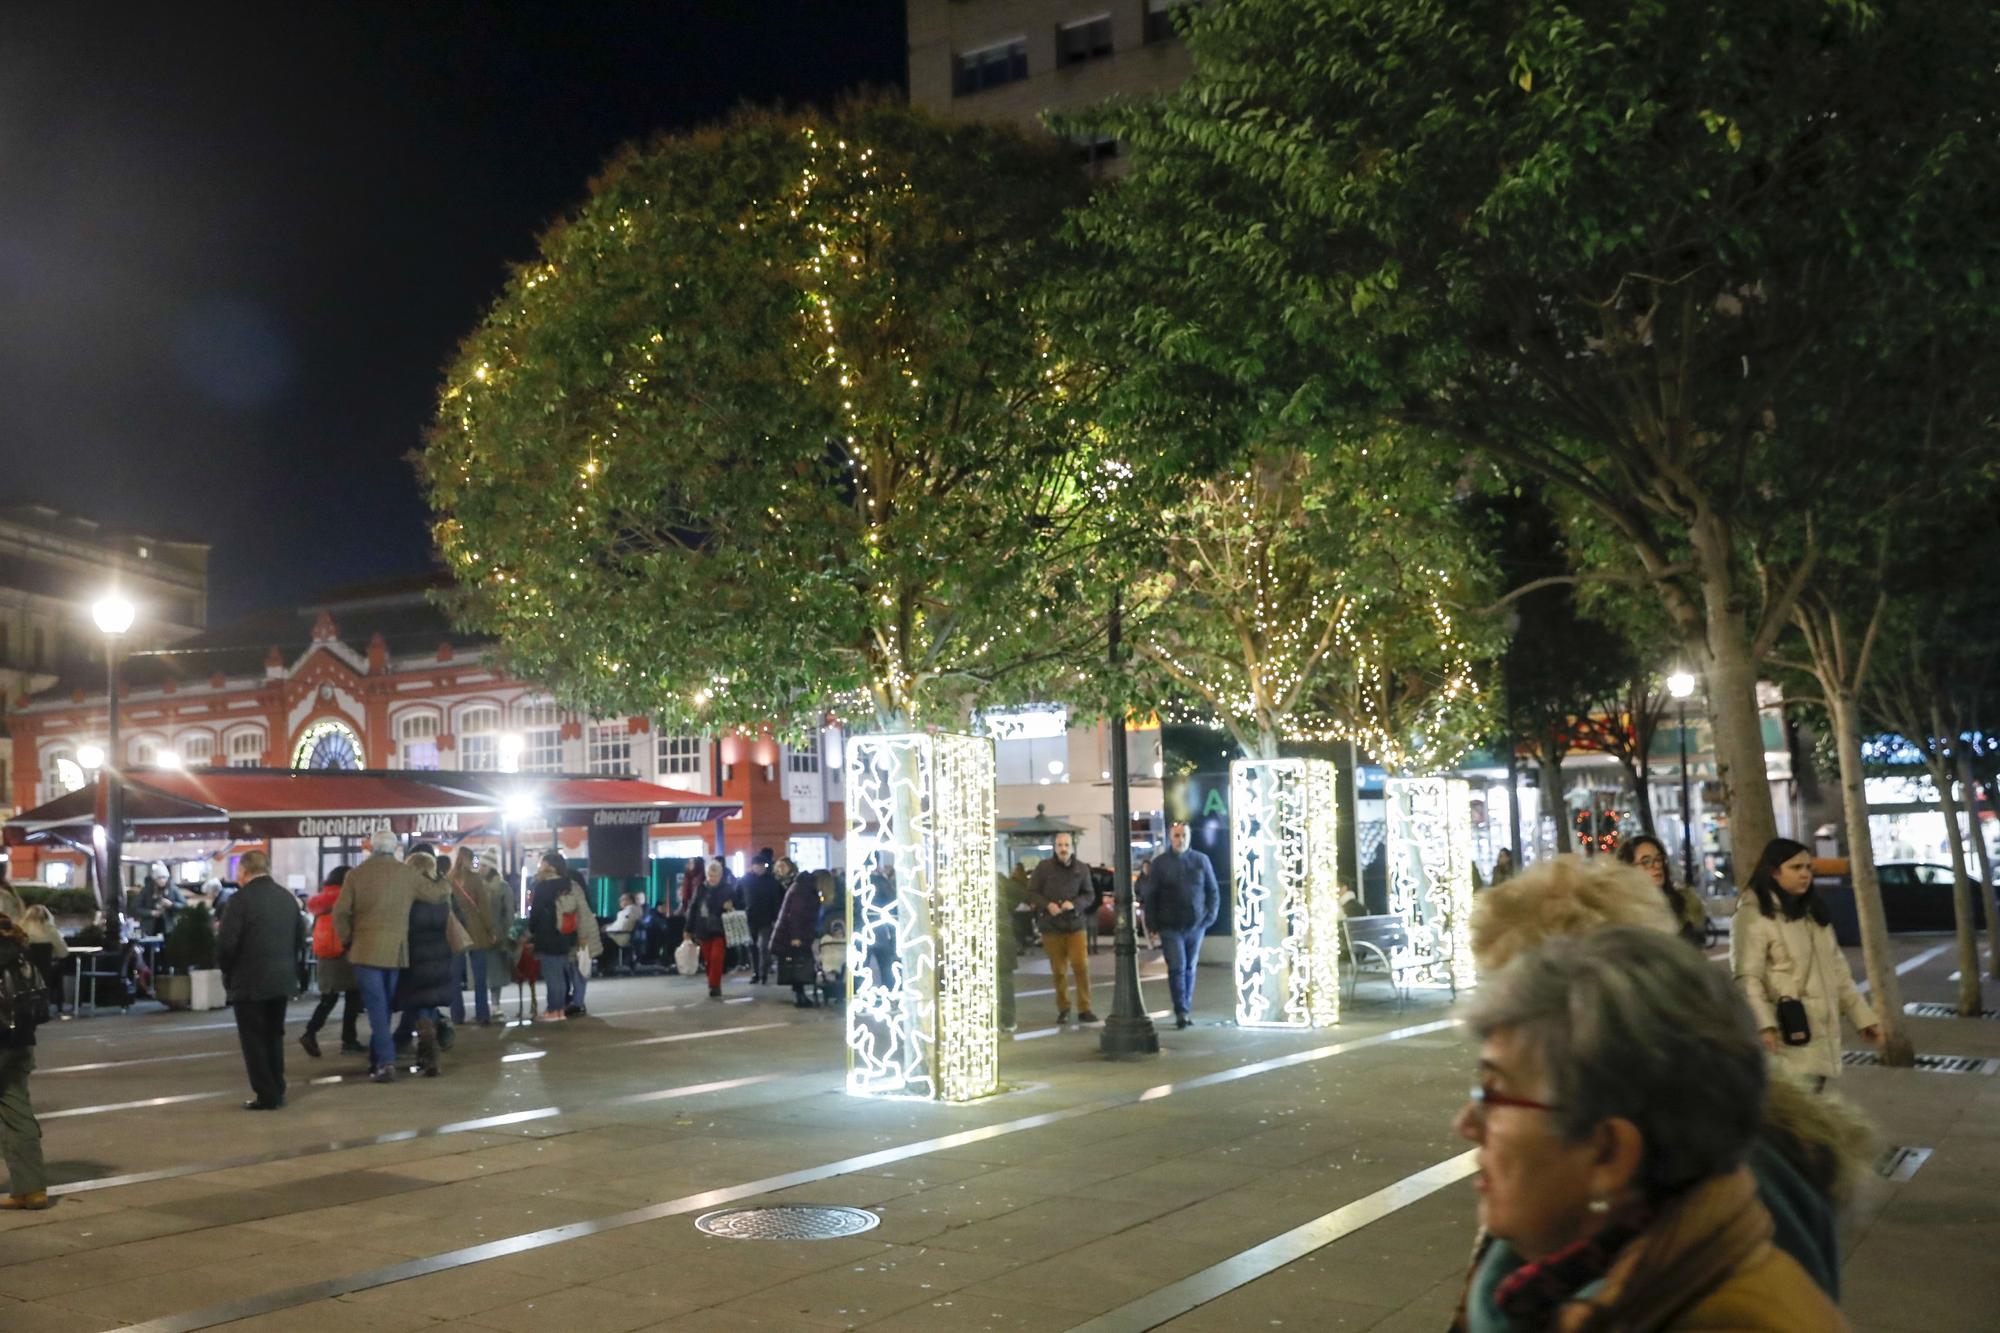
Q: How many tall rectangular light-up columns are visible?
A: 3